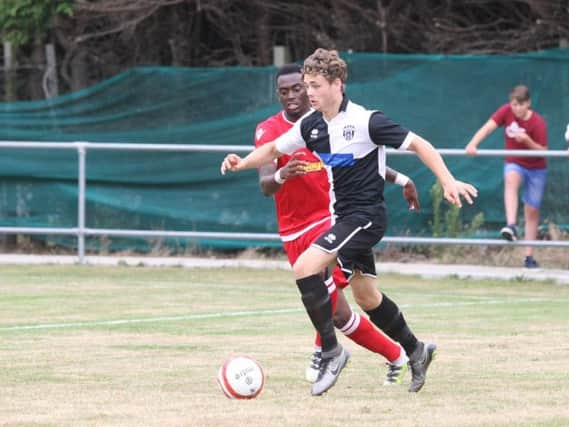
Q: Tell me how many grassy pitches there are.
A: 1